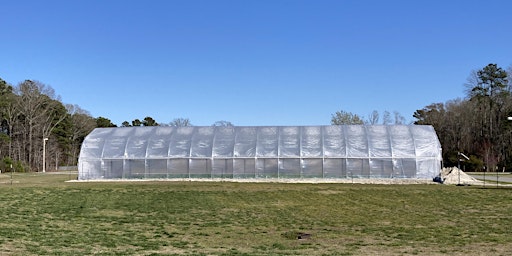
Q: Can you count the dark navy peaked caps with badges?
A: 0